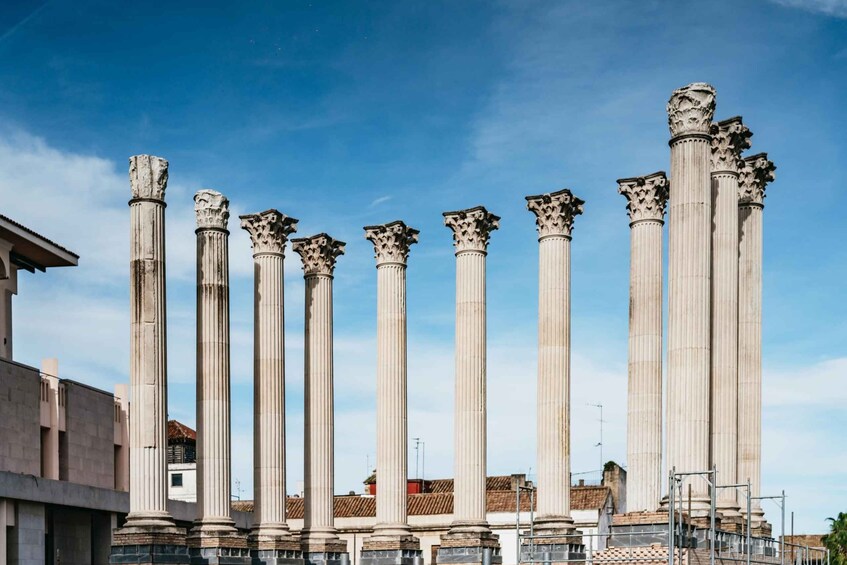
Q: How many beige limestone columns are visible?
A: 11